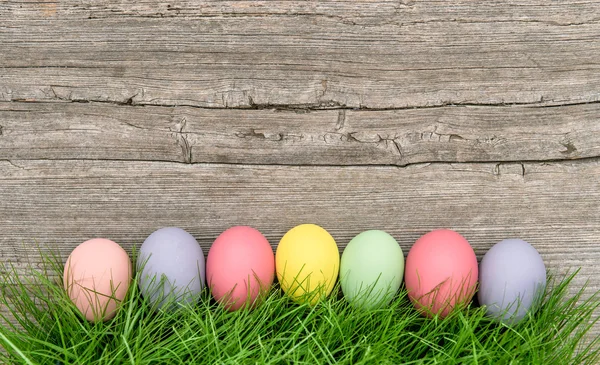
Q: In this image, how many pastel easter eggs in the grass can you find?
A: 7